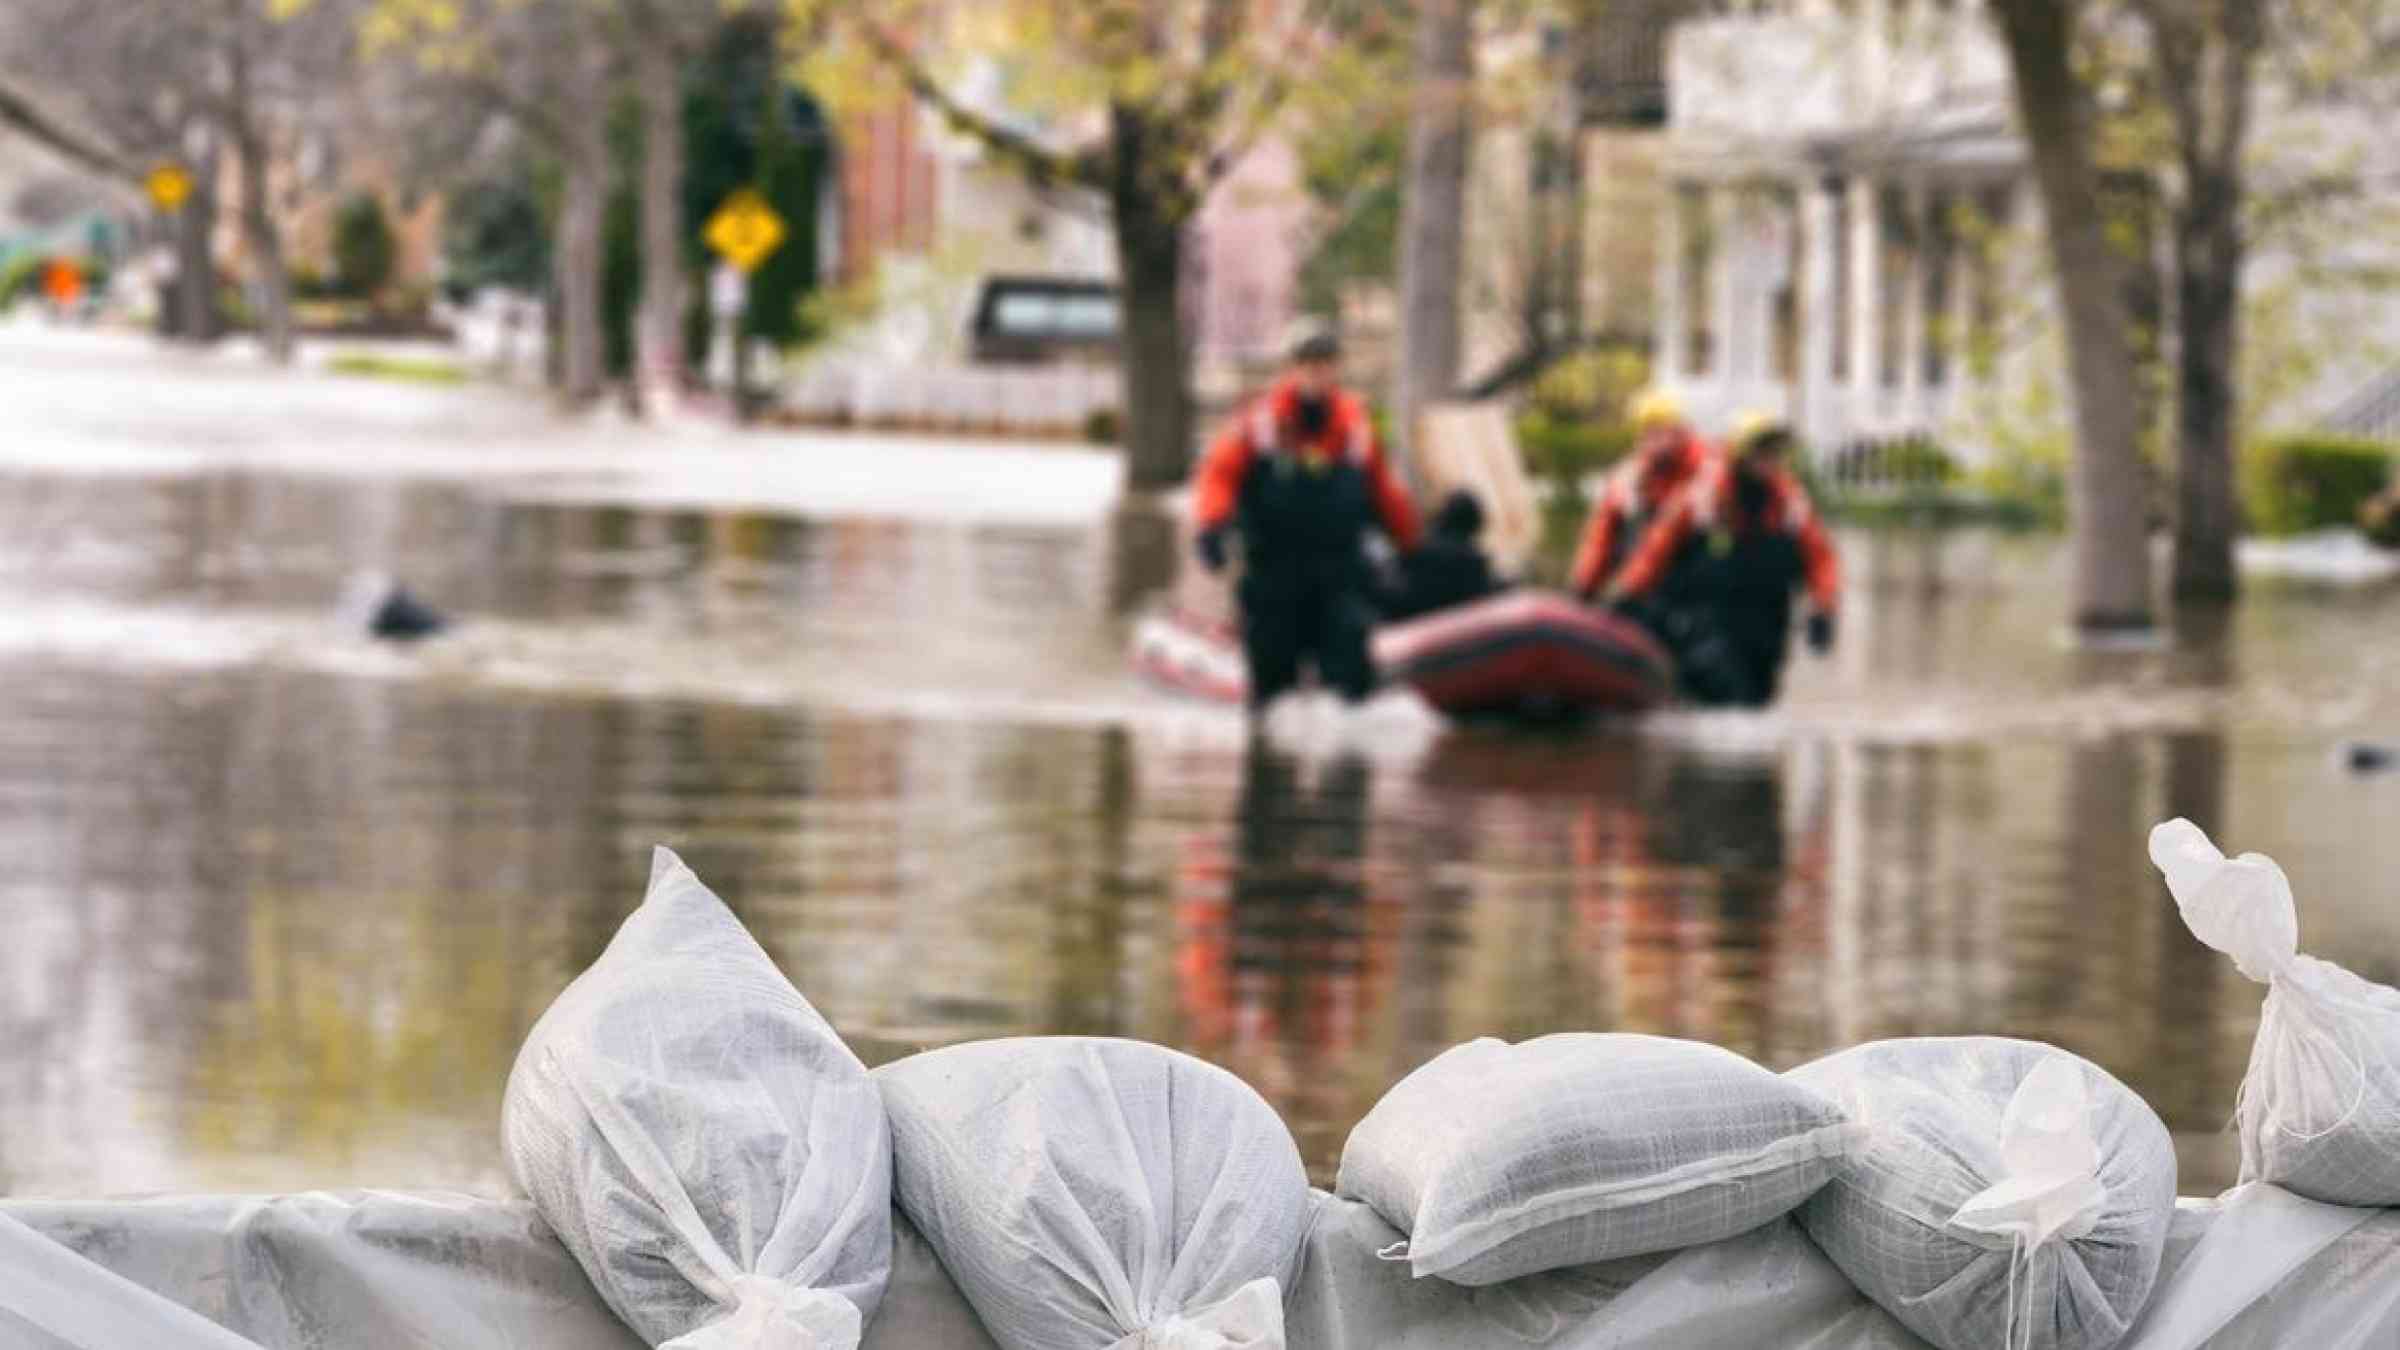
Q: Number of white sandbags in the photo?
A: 5